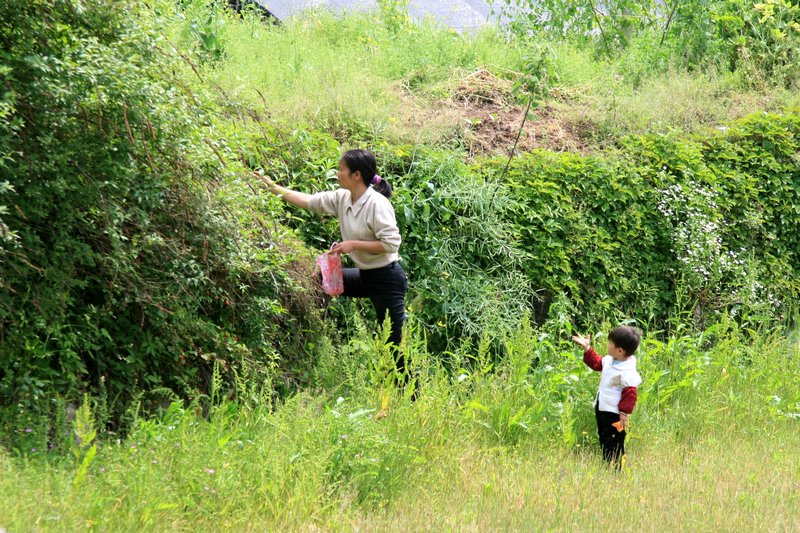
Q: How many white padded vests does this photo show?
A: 1